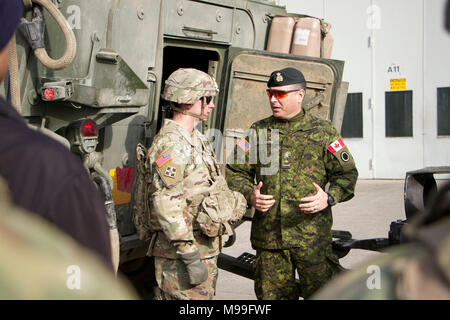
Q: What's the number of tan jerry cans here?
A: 3